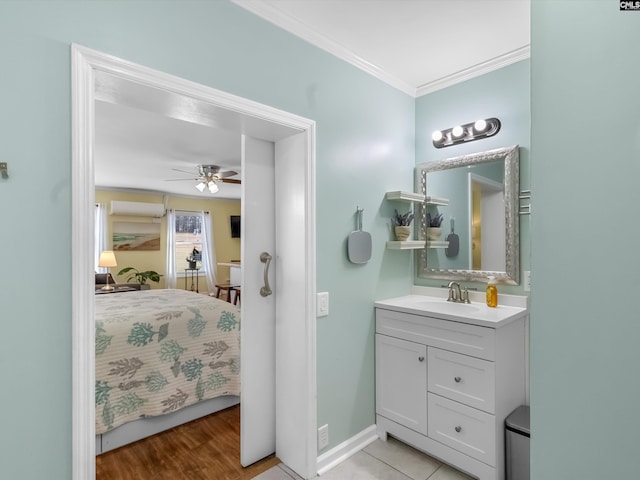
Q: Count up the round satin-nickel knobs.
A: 3